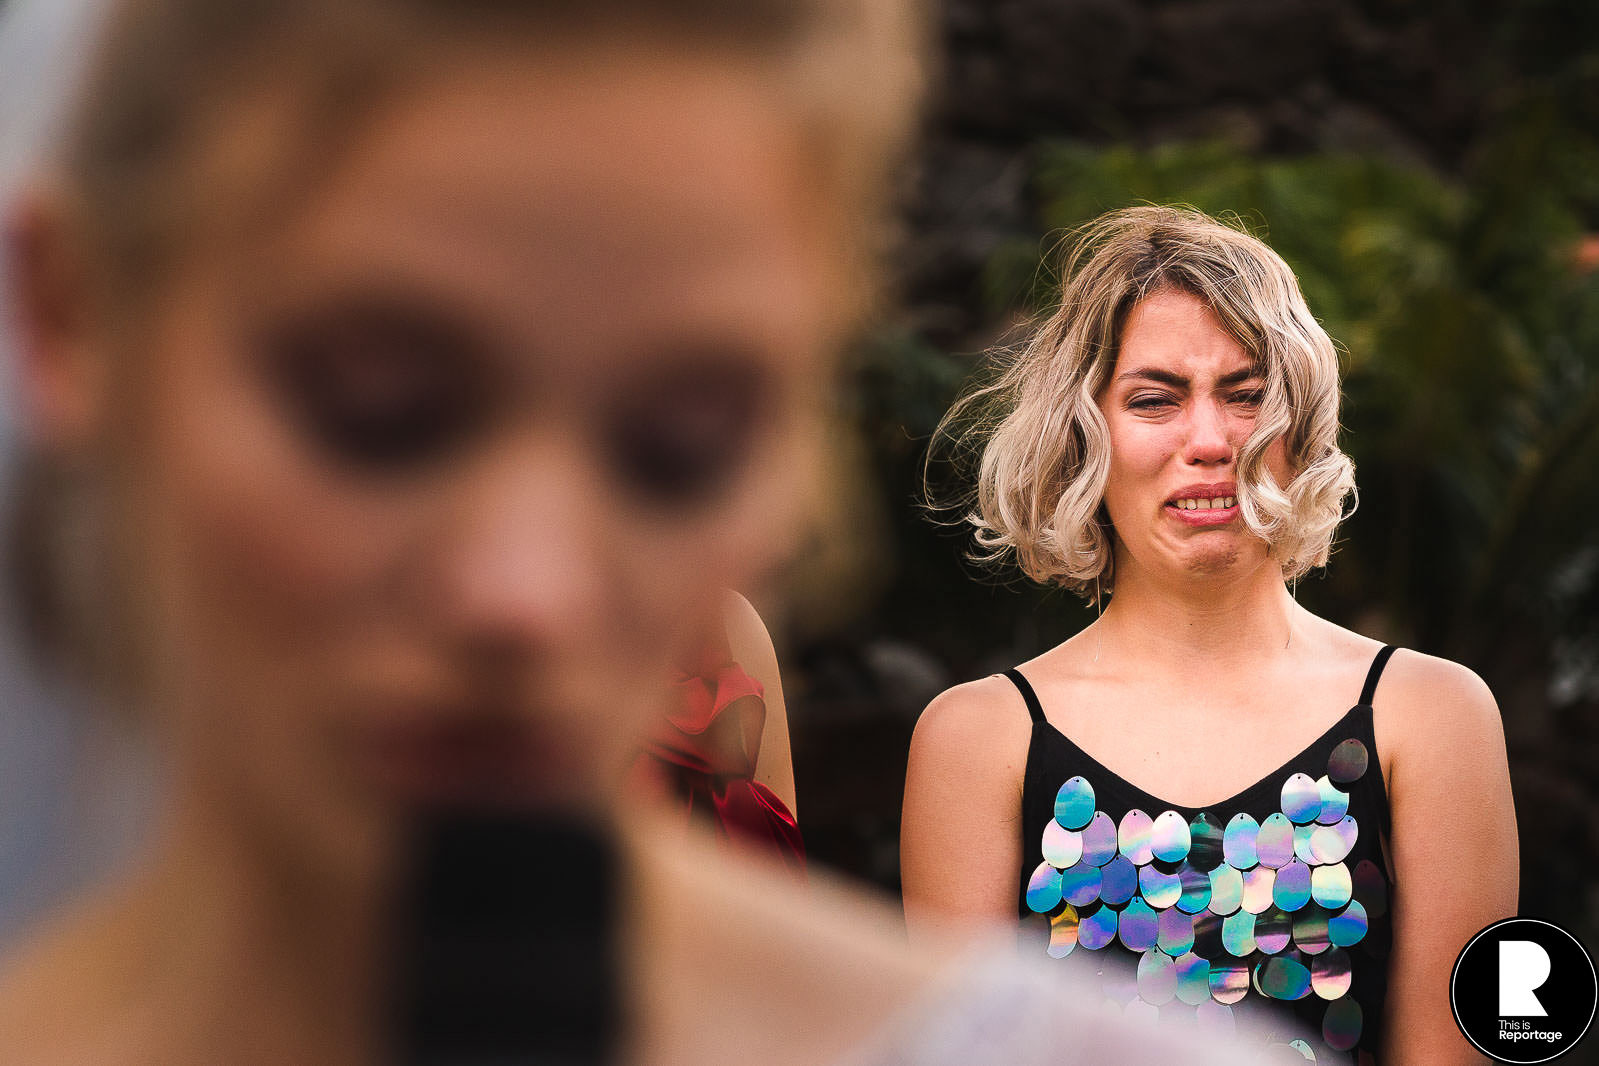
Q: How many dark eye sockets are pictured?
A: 2